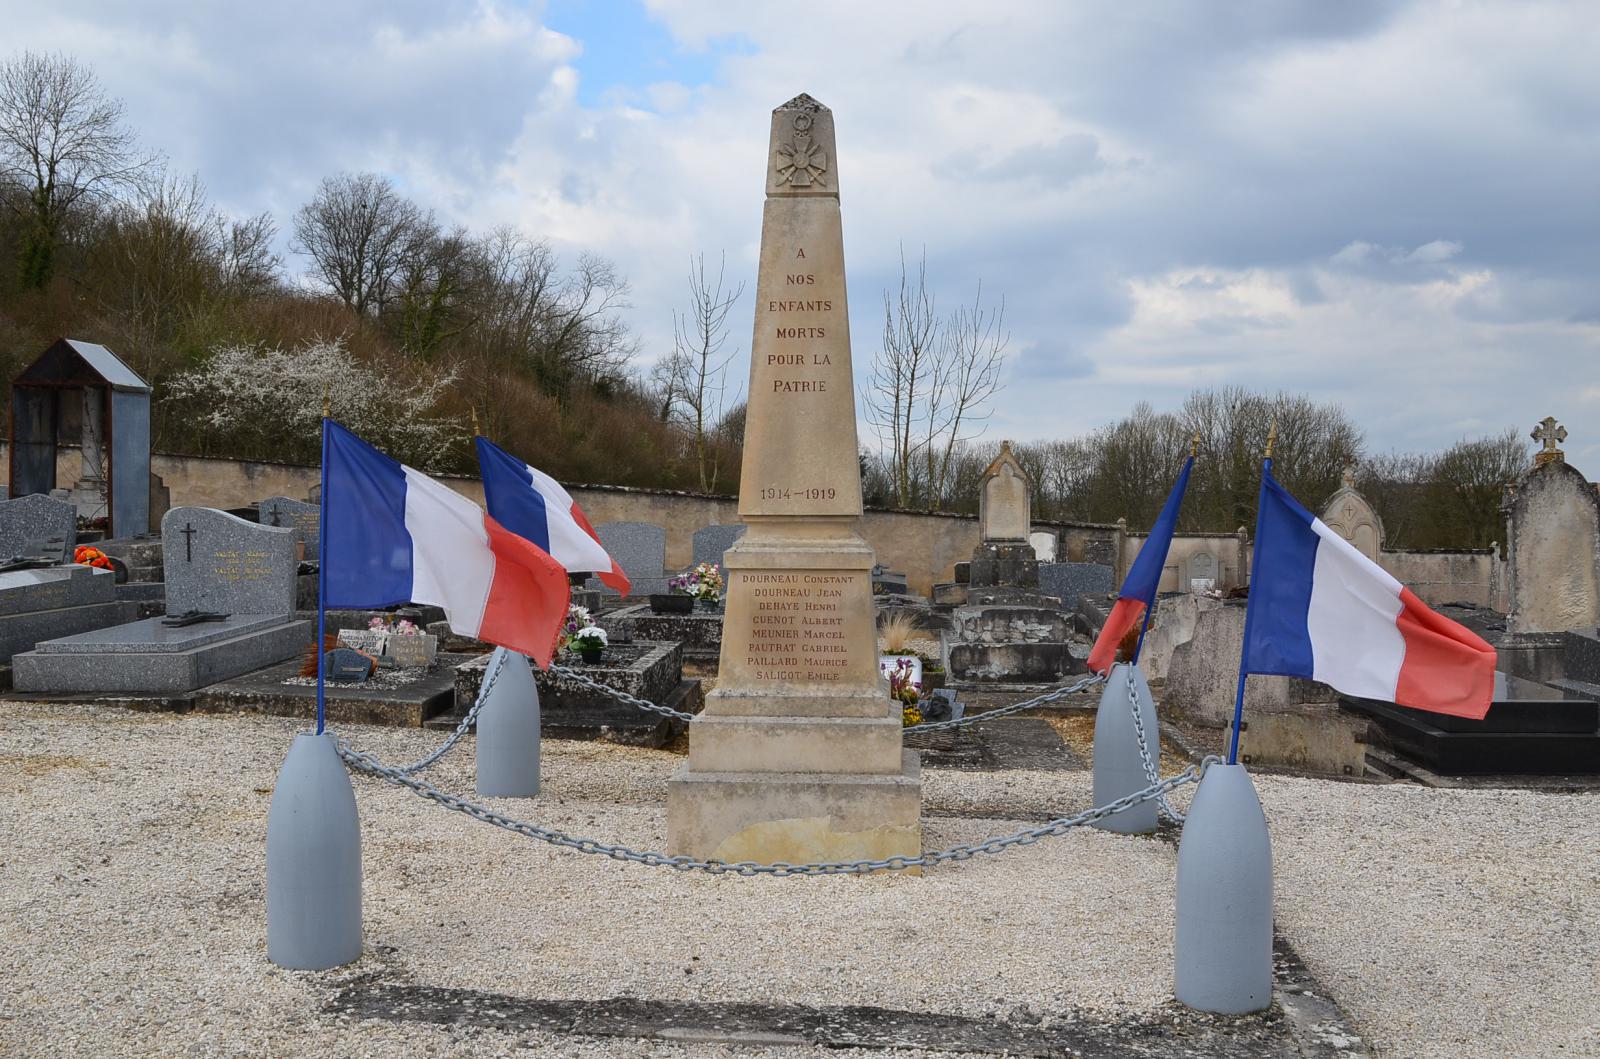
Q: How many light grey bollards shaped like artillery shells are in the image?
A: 4